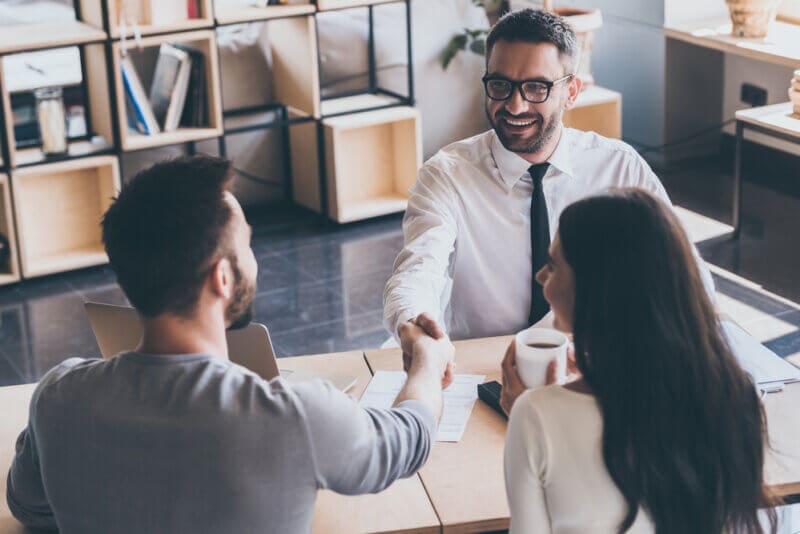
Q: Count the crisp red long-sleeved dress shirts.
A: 0